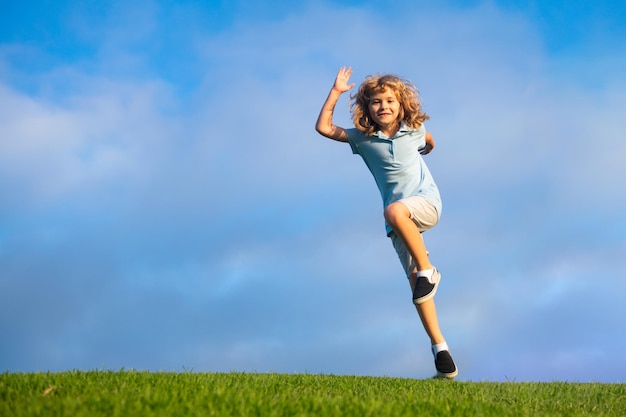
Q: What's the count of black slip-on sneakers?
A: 2